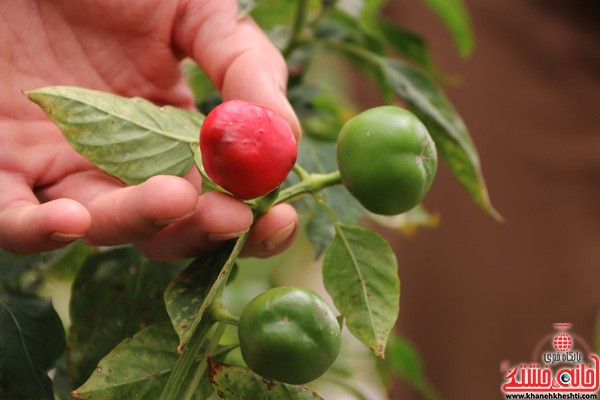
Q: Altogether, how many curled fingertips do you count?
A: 4